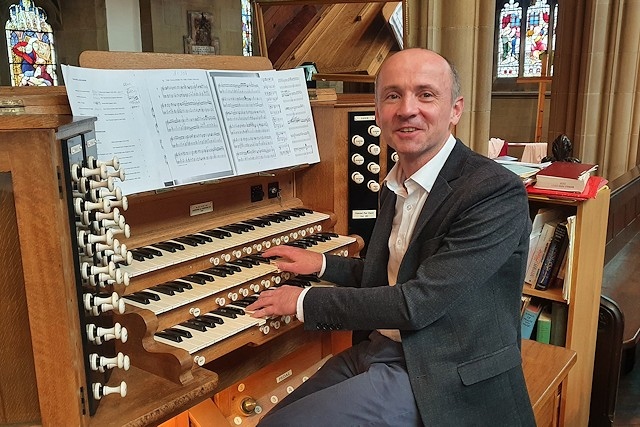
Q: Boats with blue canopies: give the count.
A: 0